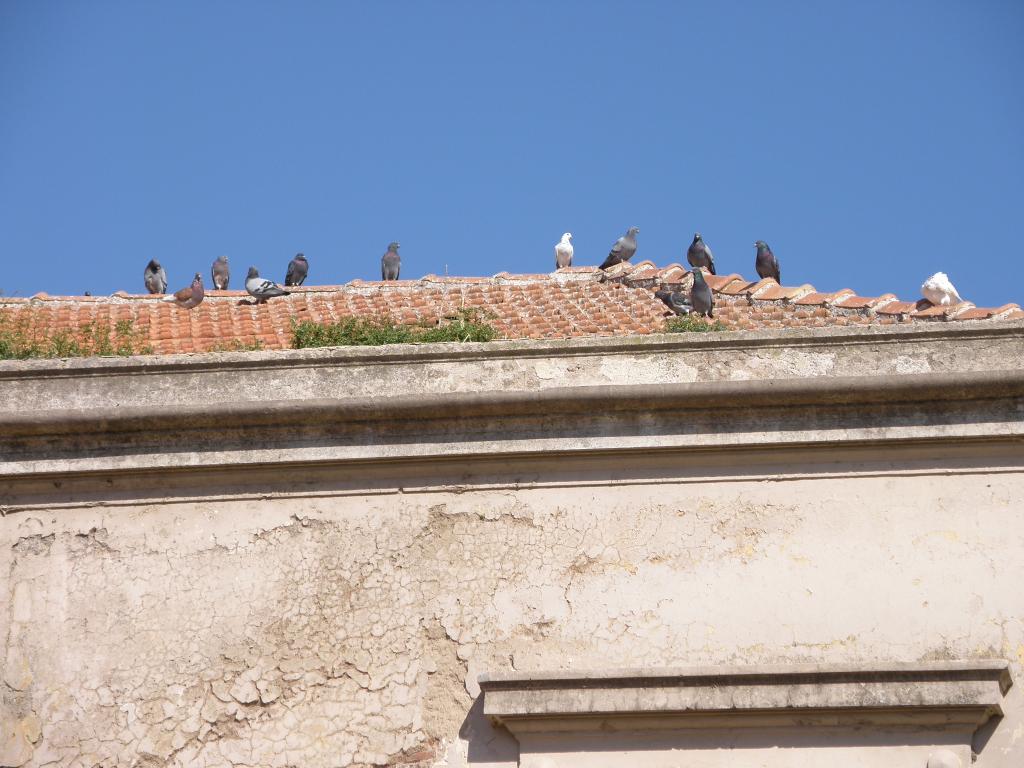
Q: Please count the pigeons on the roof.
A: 13